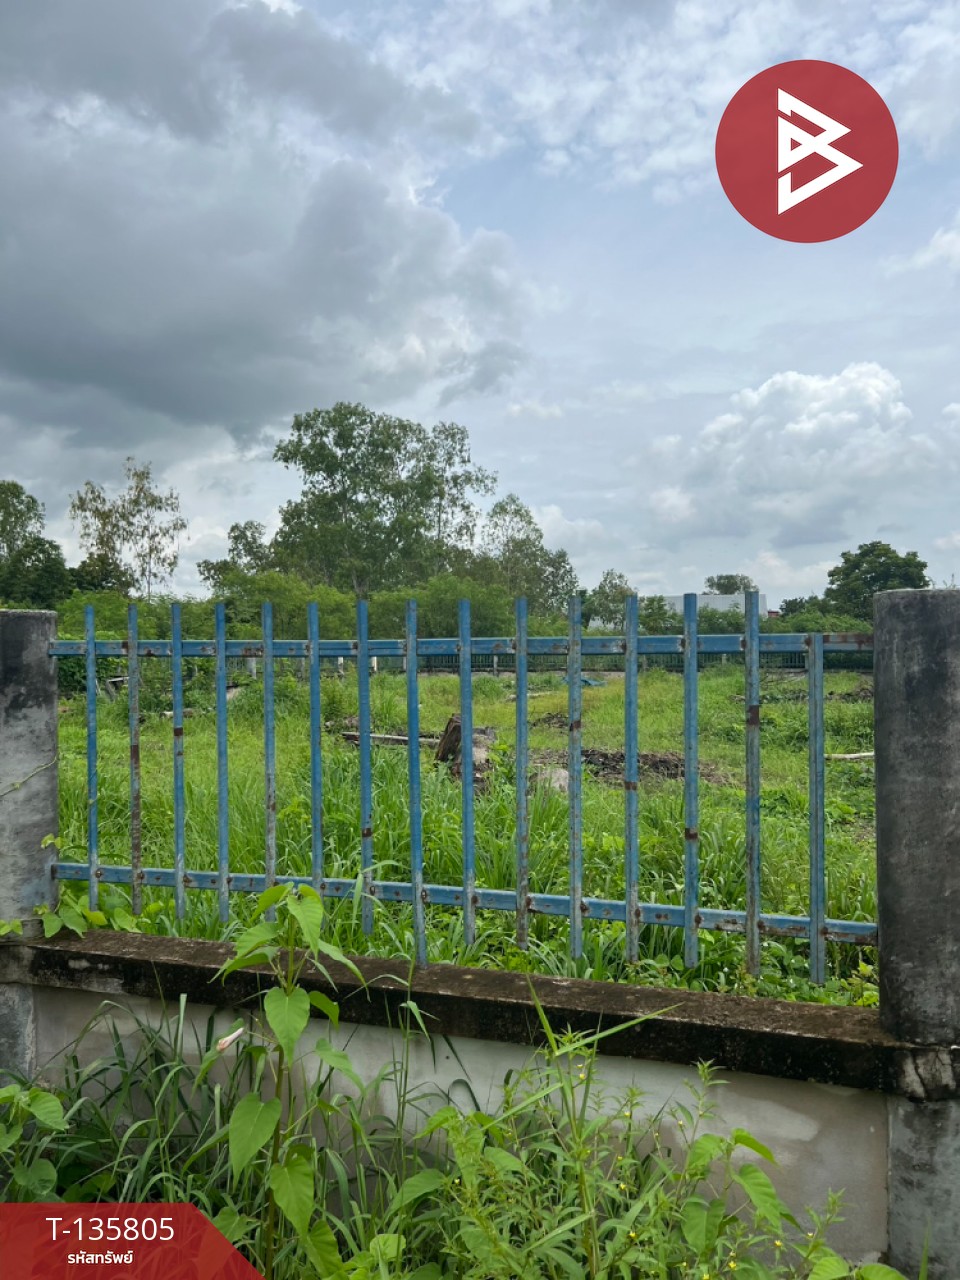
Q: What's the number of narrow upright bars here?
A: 15